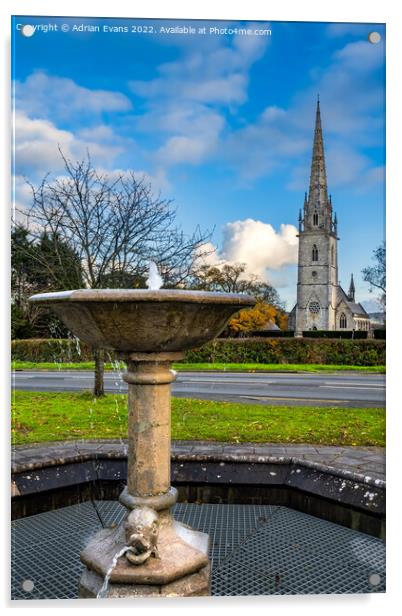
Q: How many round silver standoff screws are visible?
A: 4